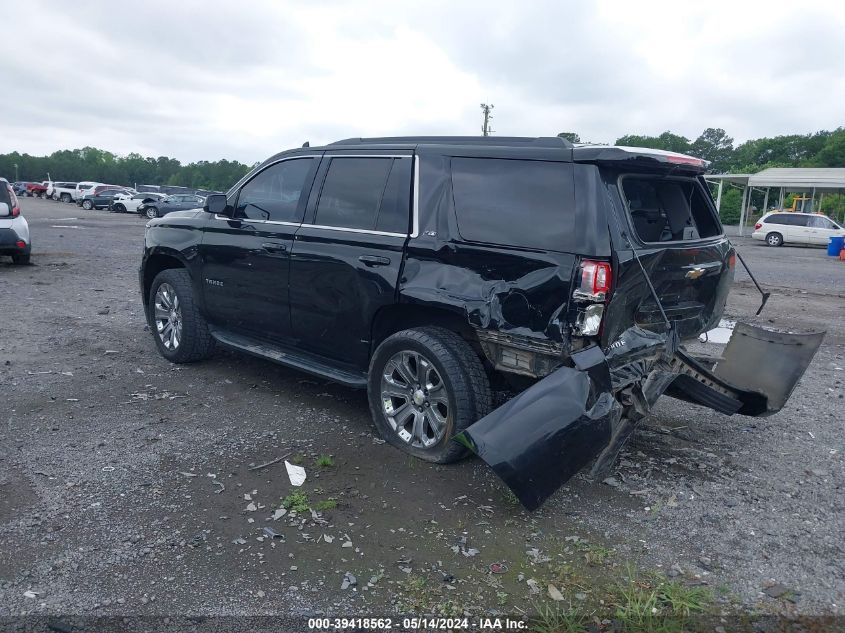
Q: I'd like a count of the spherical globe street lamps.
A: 0